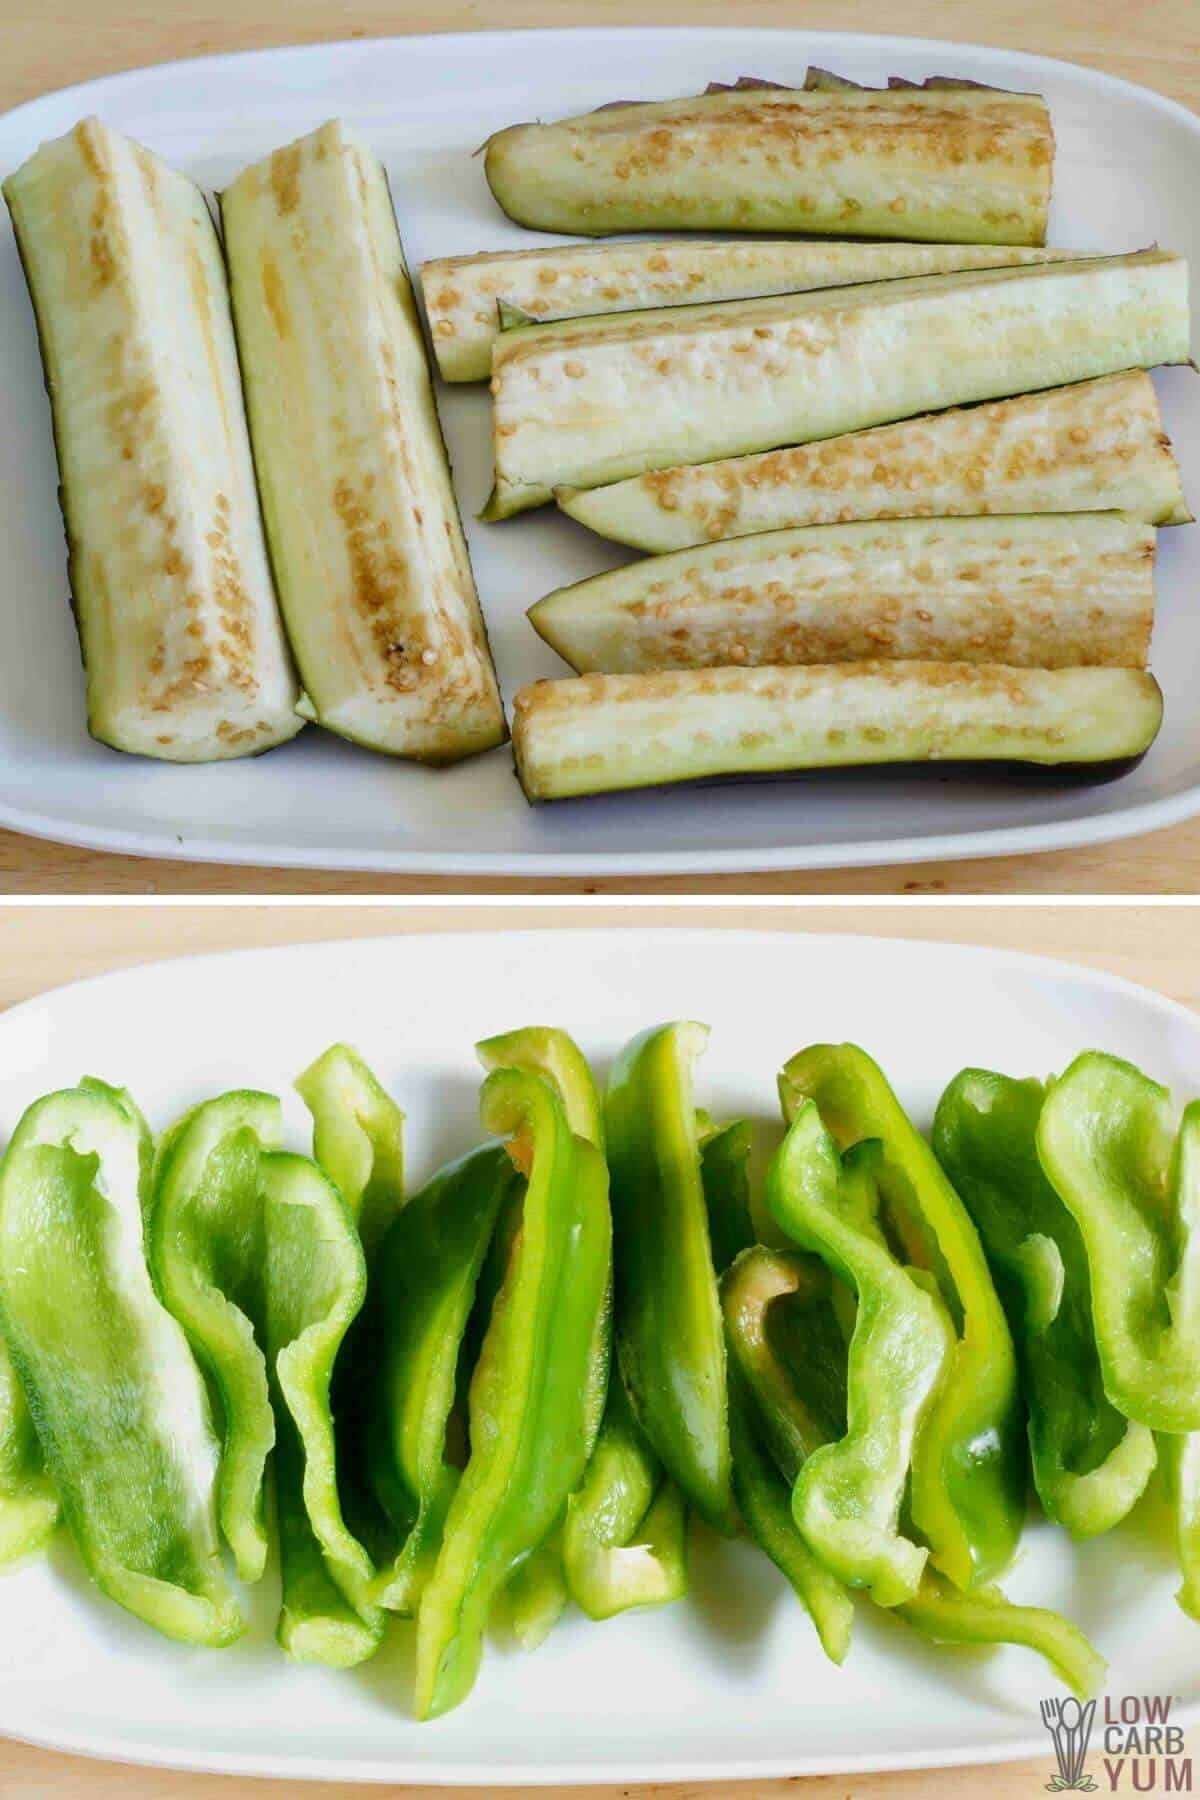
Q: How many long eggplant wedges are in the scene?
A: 8